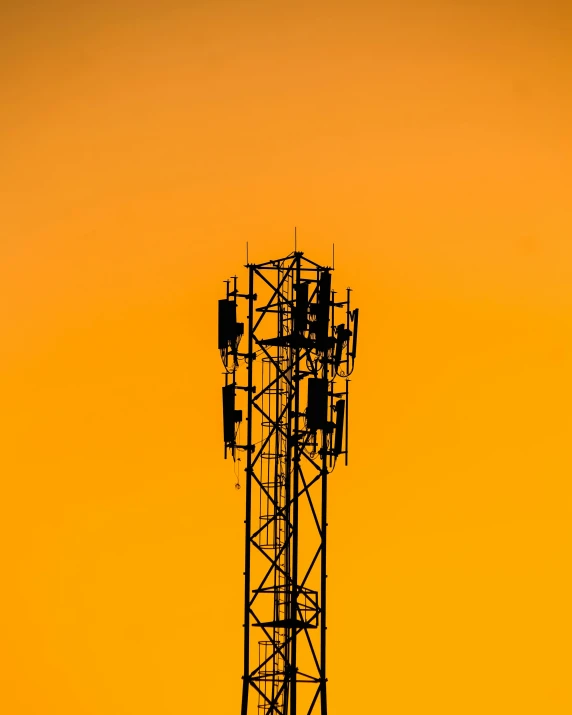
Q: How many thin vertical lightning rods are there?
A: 3